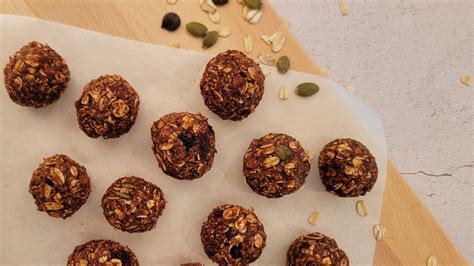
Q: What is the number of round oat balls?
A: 11